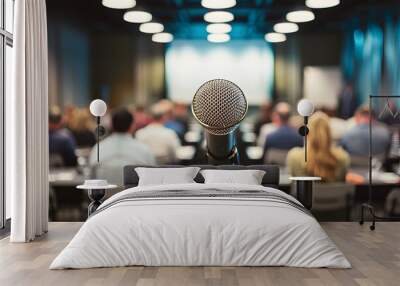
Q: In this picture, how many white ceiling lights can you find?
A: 12